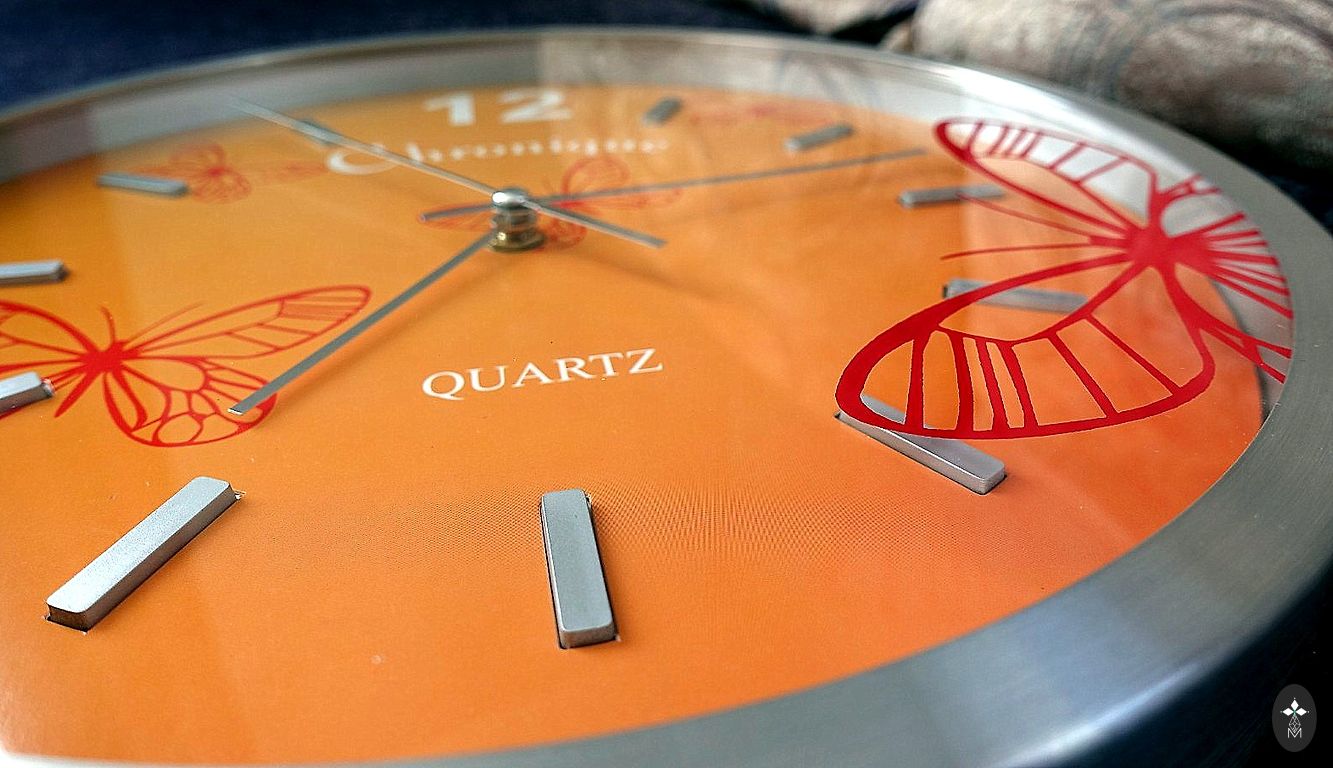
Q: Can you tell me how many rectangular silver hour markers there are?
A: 11